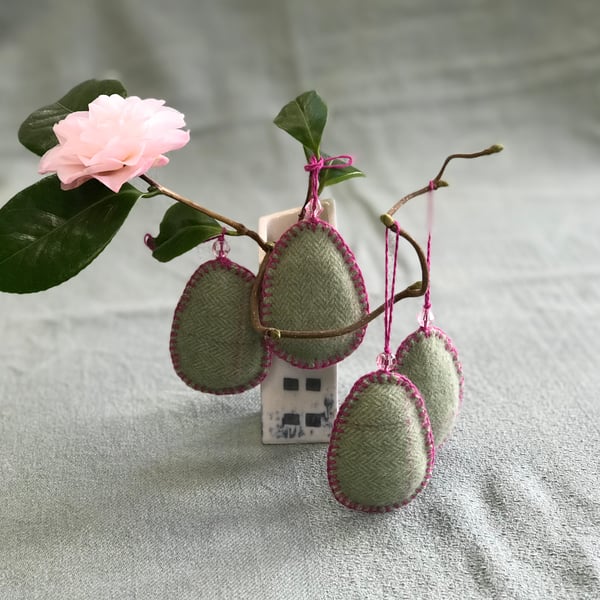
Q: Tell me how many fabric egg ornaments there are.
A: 4